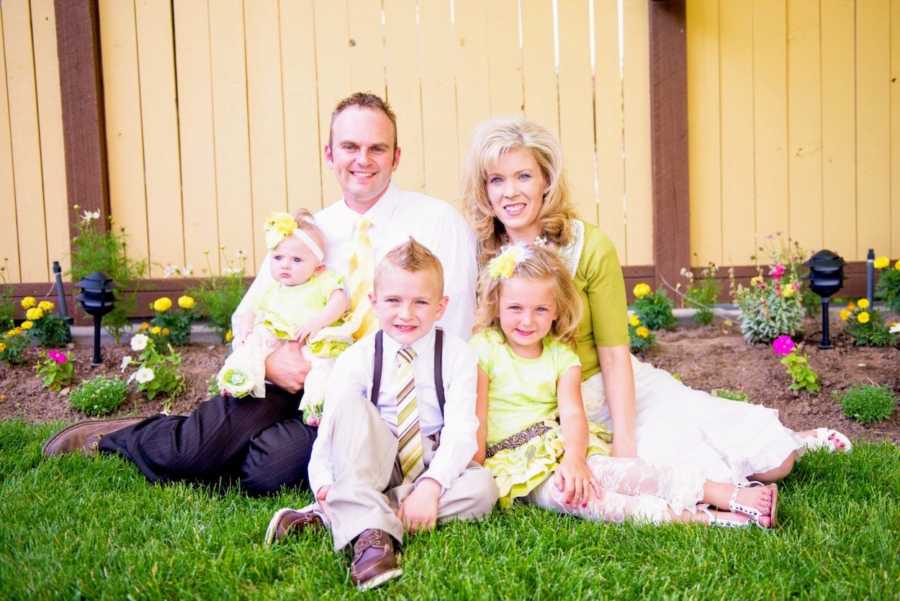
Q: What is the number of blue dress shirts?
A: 0